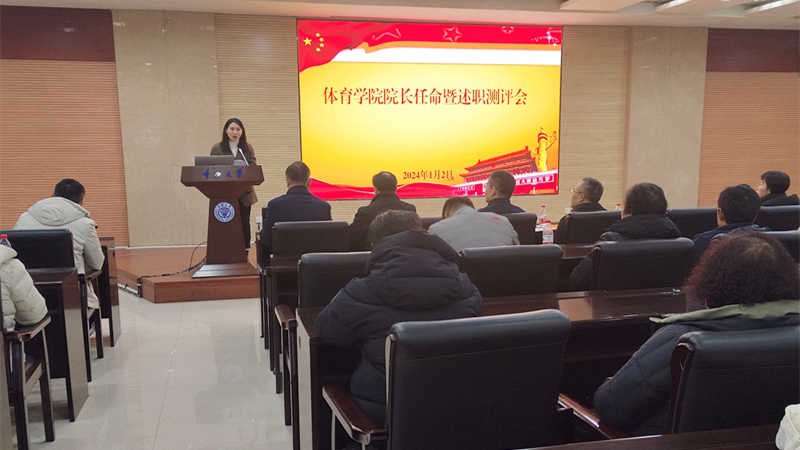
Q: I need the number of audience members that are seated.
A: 12